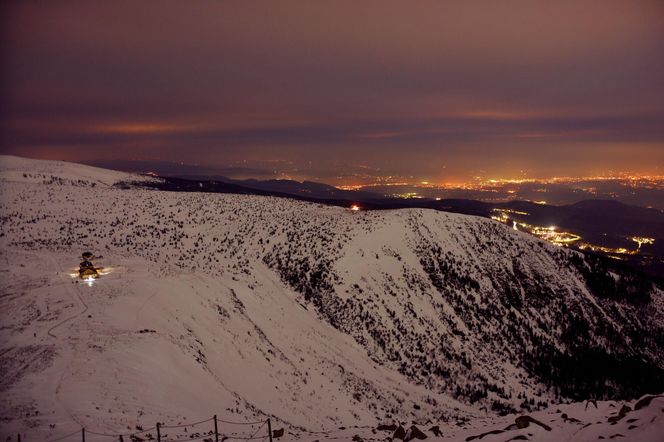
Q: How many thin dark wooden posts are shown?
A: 6